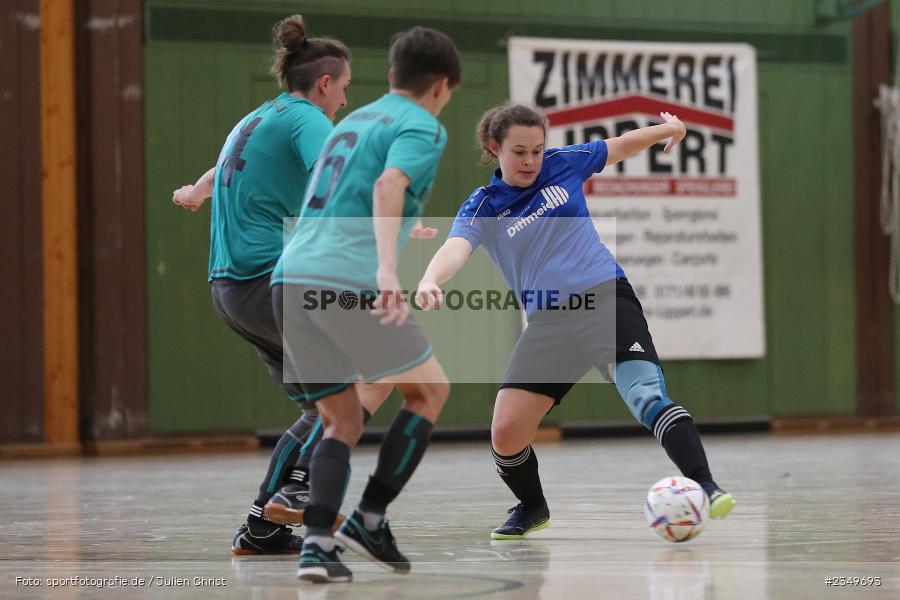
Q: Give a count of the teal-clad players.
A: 2